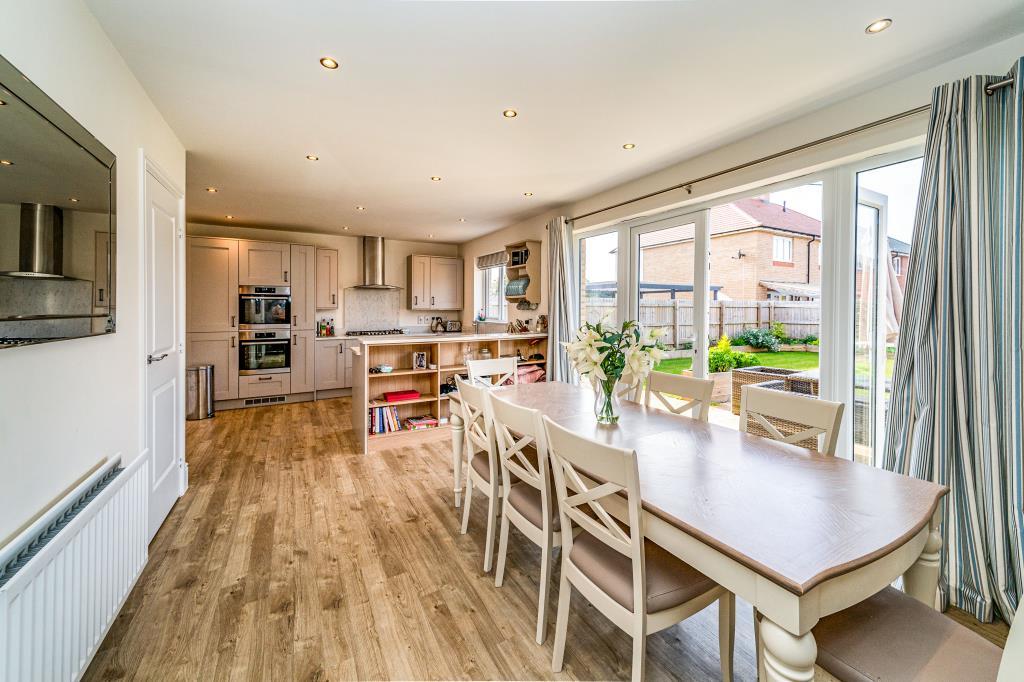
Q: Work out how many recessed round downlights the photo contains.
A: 13